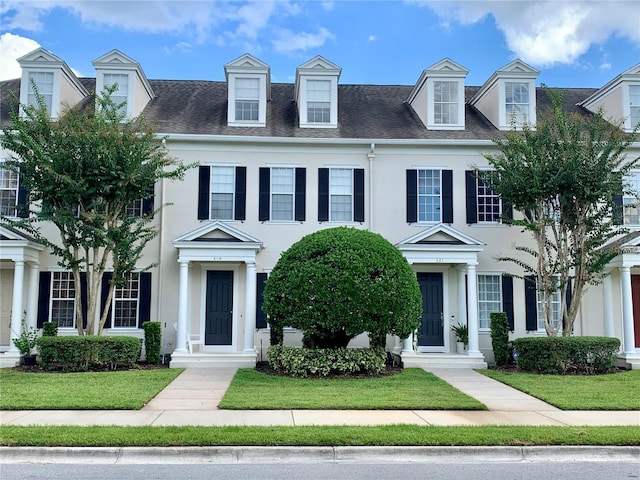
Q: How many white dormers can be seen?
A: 7